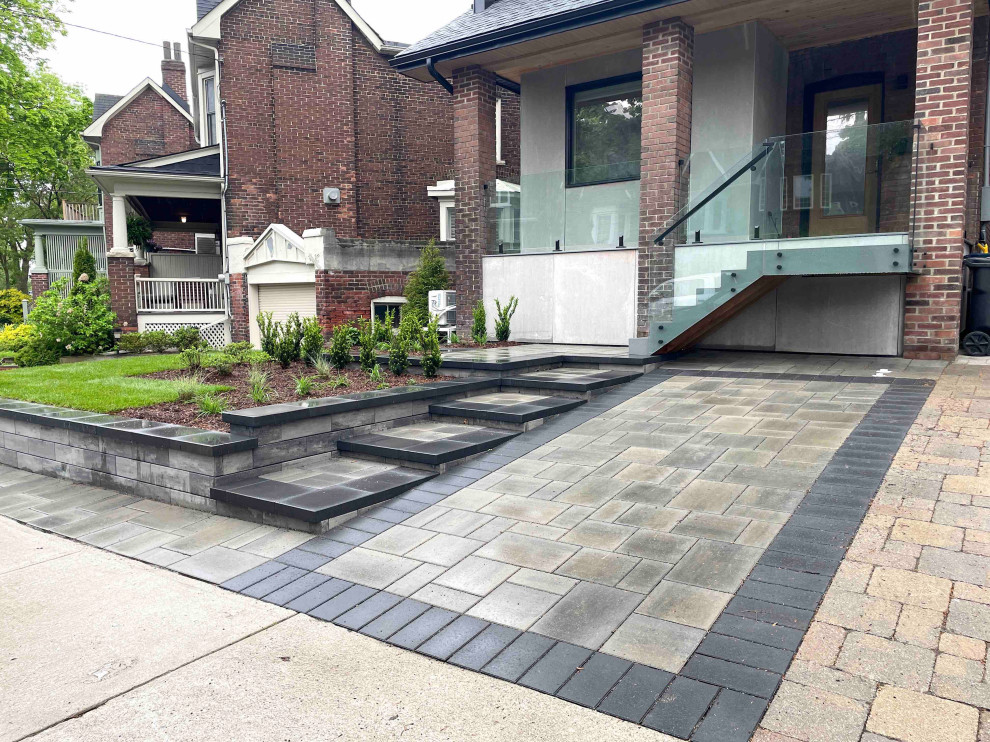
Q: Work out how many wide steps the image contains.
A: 4